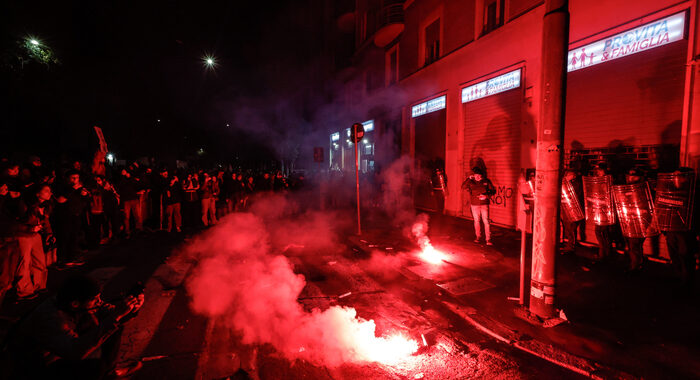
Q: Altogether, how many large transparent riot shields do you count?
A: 4